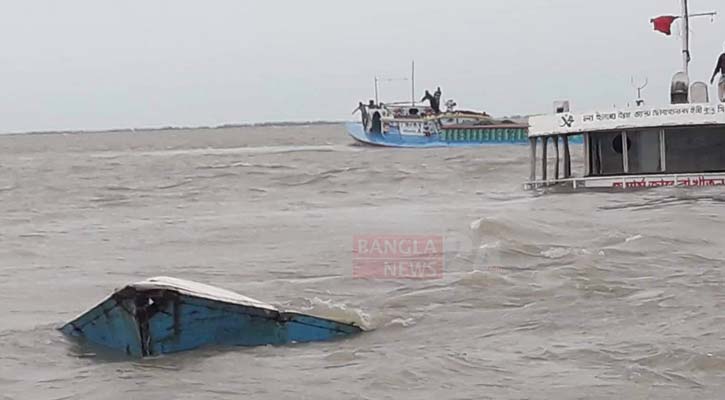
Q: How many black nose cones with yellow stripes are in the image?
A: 0